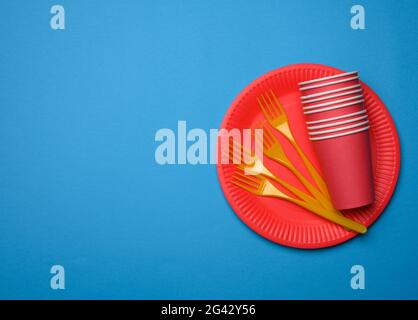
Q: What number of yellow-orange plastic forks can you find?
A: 4